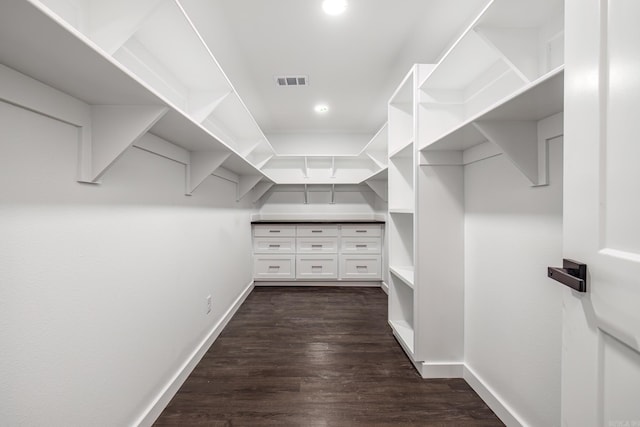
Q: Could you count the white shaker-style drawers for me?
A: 9